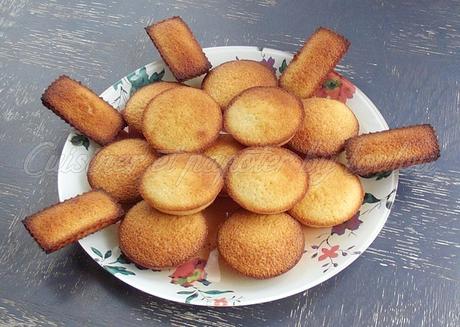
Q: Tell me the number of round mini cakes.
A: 12